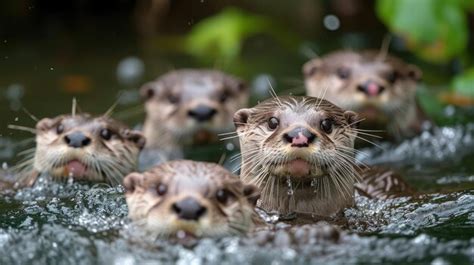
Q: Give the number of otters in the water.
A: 5